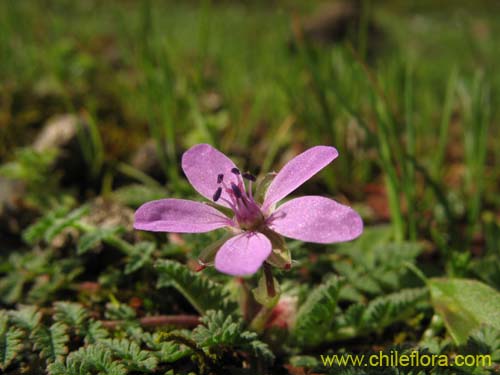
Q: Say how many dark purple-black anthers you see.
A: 5